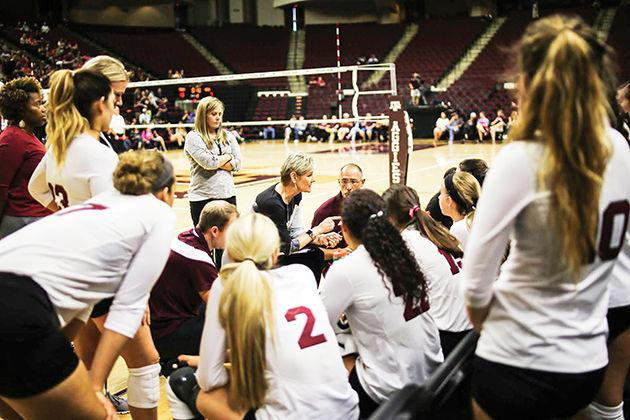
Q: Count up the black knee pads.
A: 1